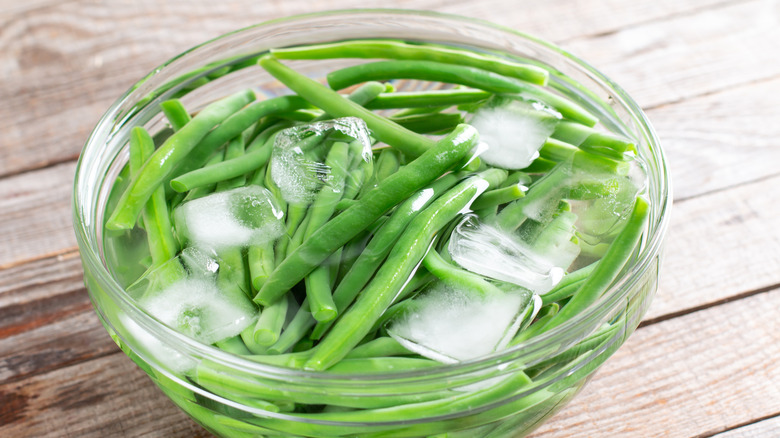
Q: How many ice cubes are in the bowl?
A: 7